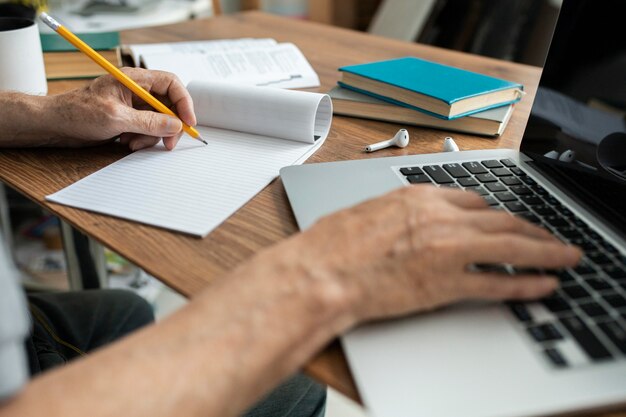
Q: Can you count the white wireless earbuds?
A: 2